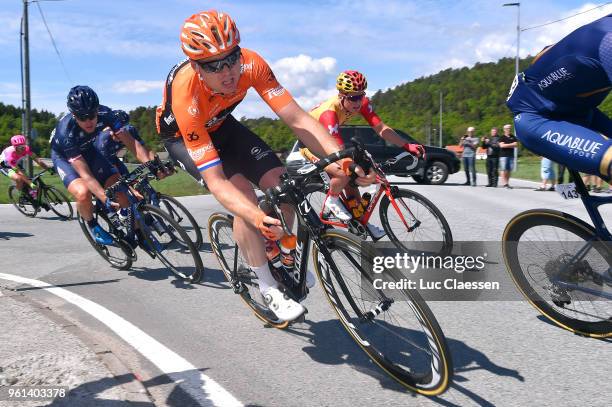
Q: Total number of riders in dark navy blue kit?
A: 3